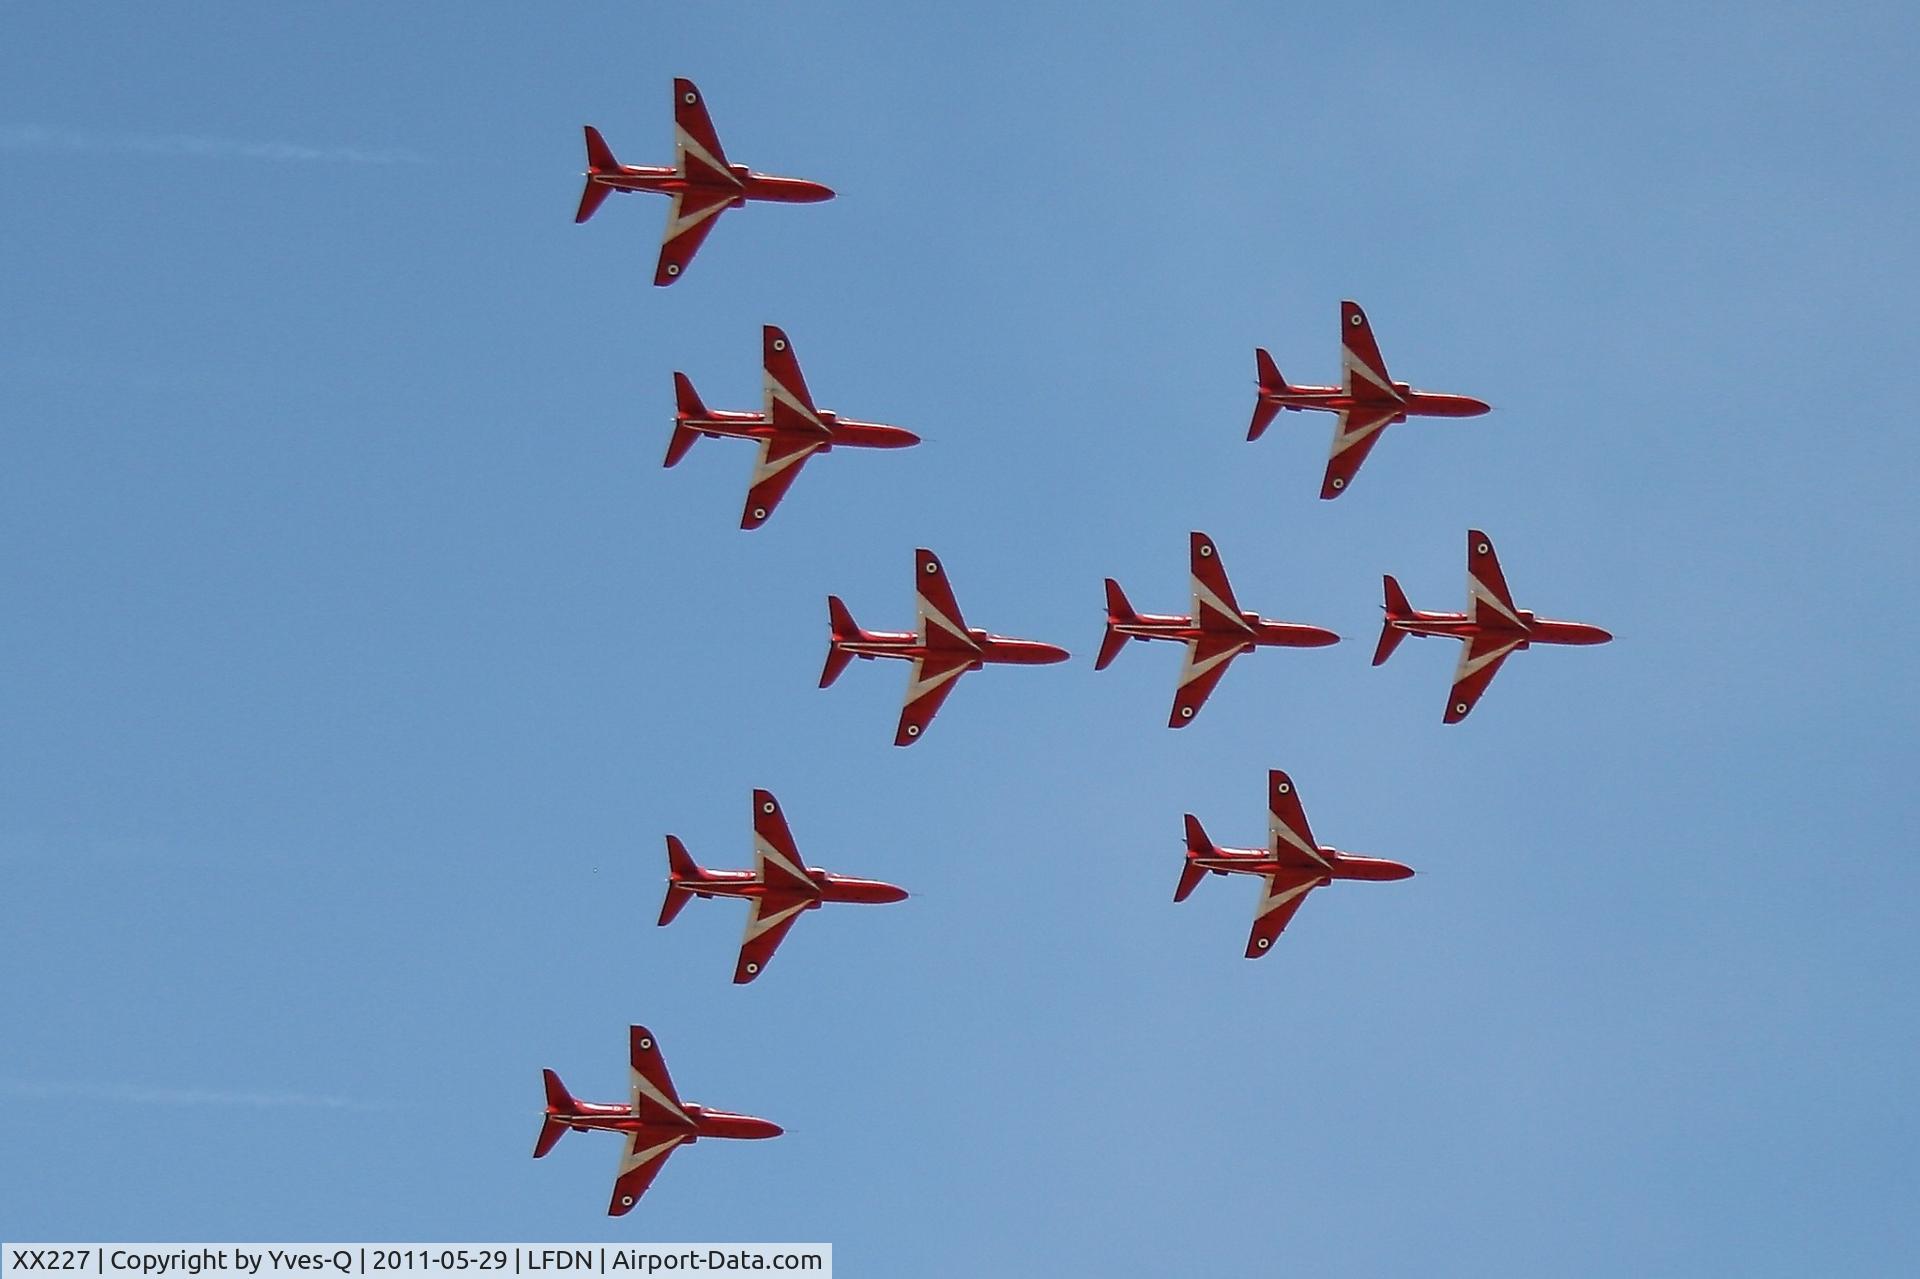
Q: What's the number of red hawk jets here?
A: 9